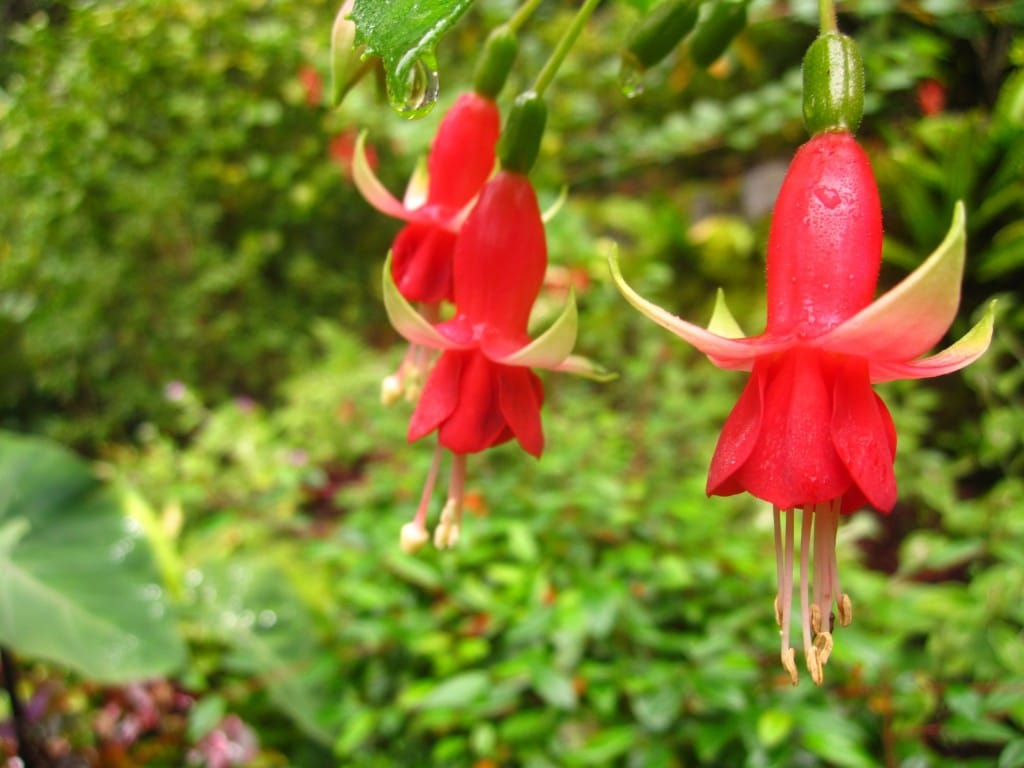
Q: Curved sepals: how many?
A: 11